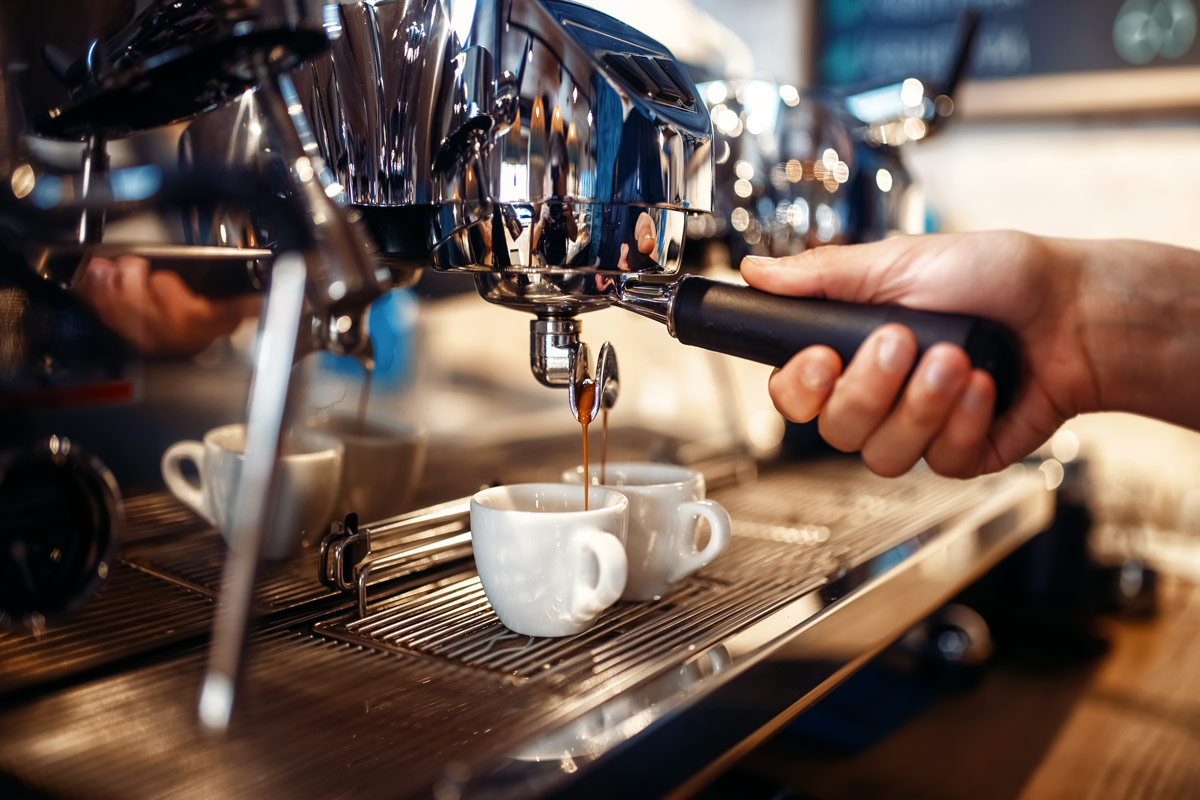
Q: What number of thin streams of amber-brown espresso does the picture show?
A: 2